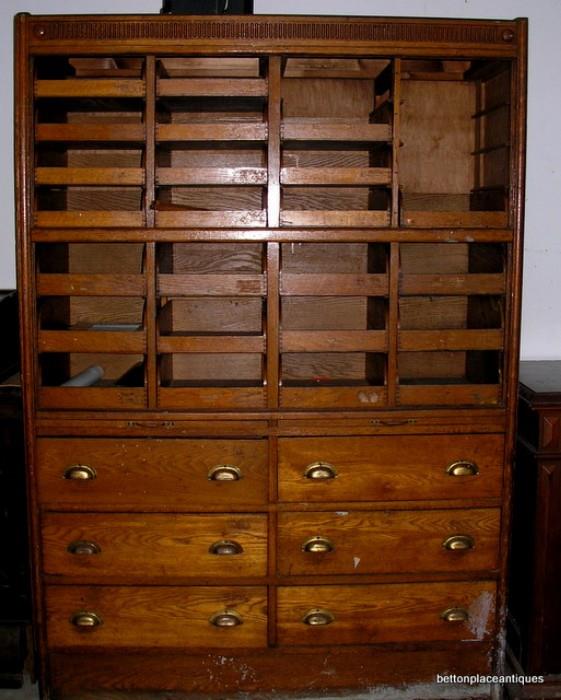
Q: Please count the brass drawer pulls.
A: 12